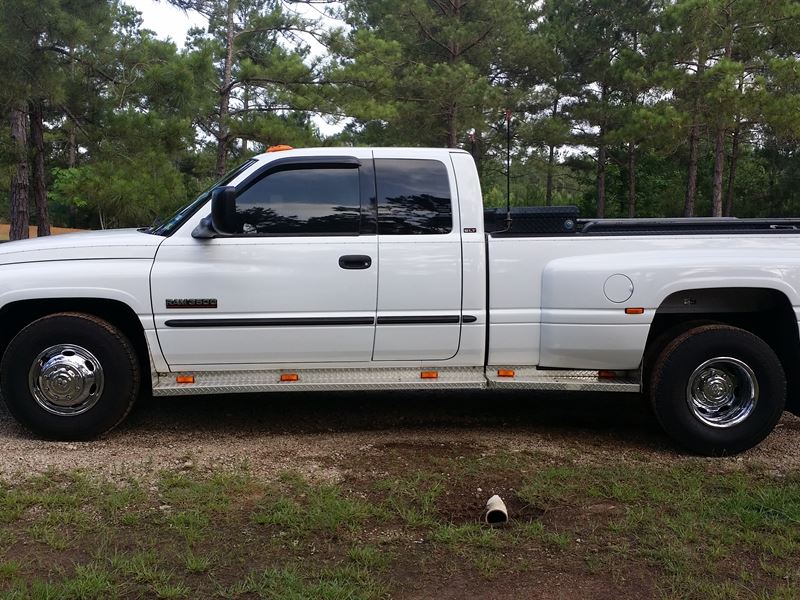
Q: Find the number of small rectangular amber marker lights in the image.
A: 6